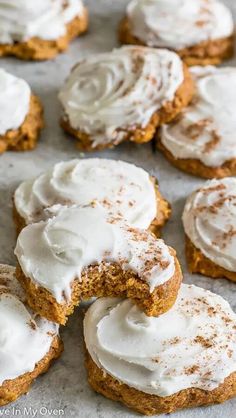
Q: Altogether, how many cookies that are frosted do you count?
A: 10